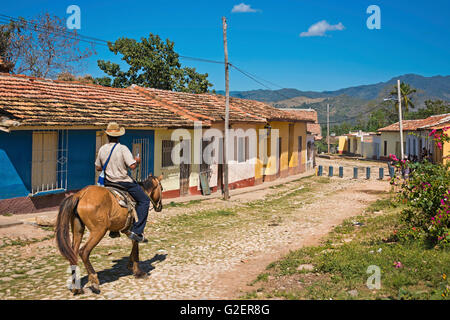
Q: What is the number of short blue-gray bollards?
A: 7